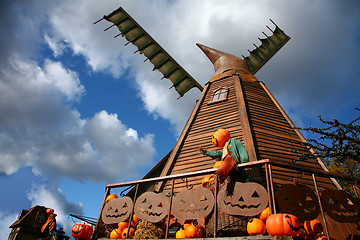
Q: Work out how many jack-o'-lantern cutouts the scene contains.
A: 6